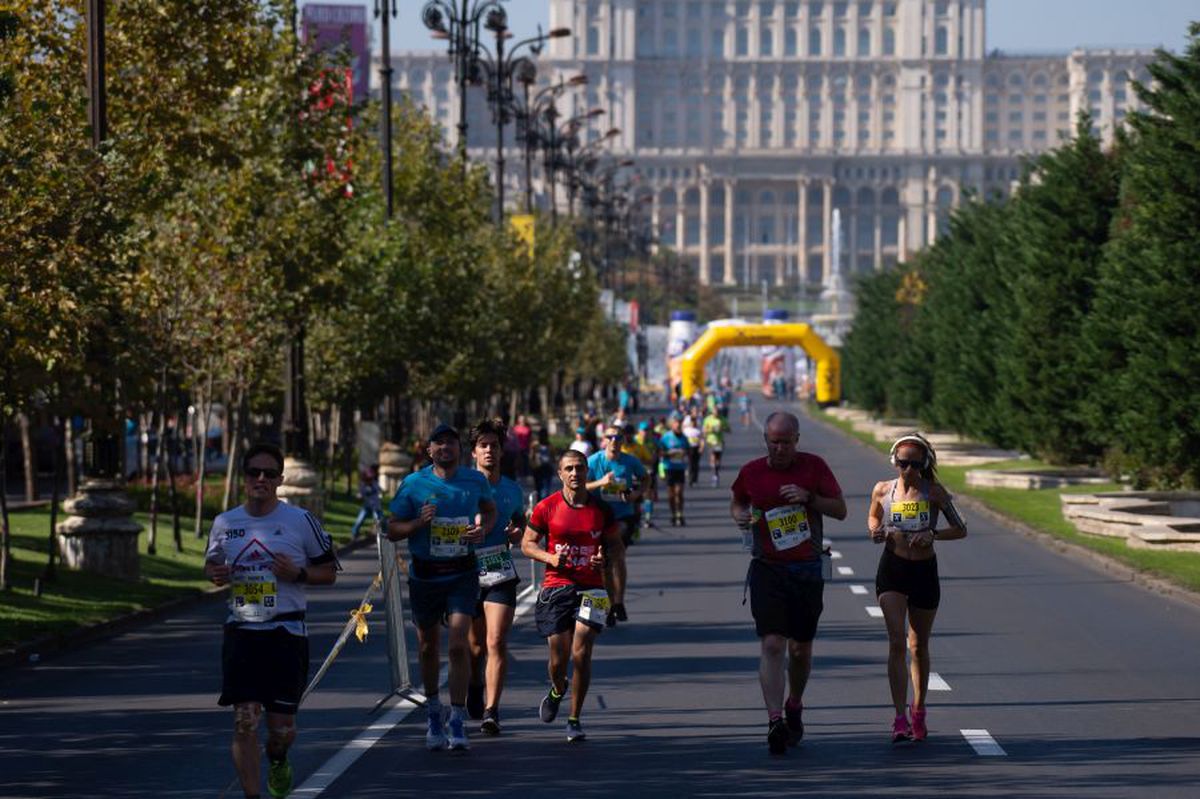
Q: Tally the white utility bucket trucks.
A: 0